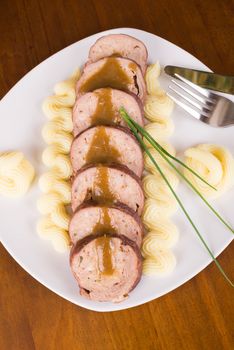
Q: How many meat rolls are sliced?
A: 7